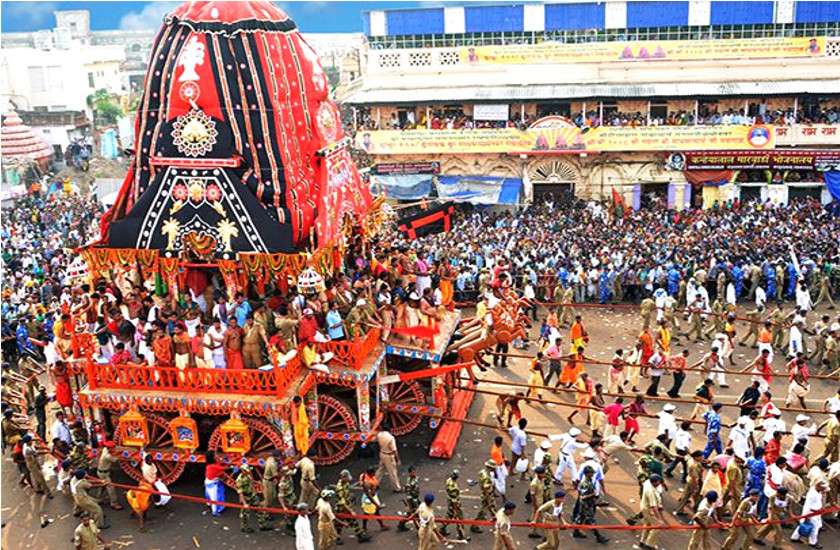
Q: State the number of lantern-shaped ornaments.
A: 3